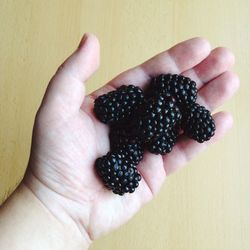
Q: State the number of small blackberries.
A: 7